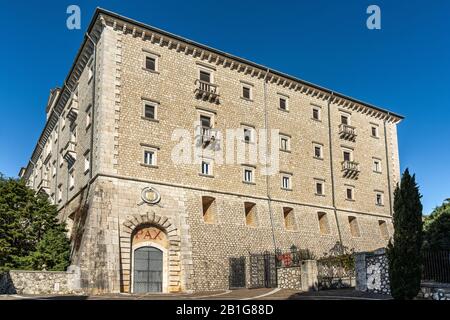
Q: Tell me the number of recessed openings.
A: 6